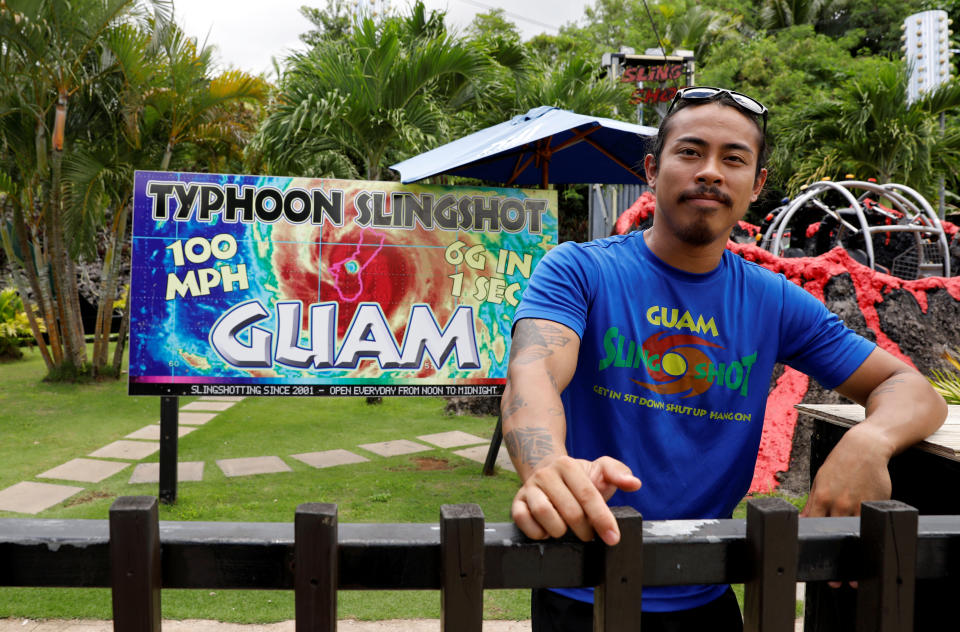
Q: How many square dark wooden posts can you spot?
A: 6